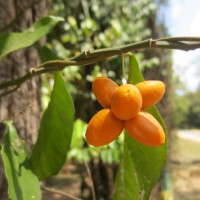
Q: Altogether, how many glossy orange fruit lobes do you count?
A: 5